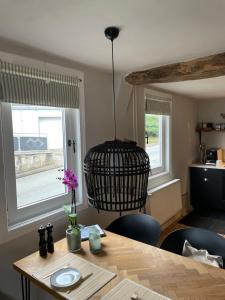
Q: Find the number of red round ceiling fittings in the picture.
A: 0